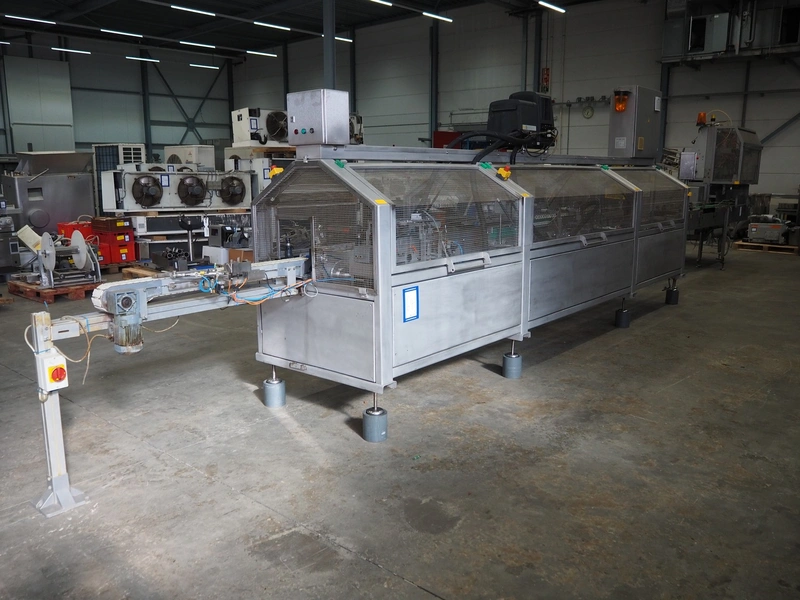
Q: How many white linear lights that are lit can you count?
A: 14